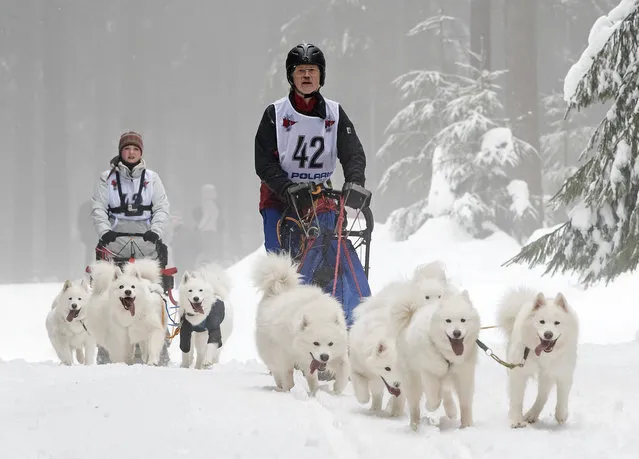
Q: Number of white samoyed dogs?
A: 8